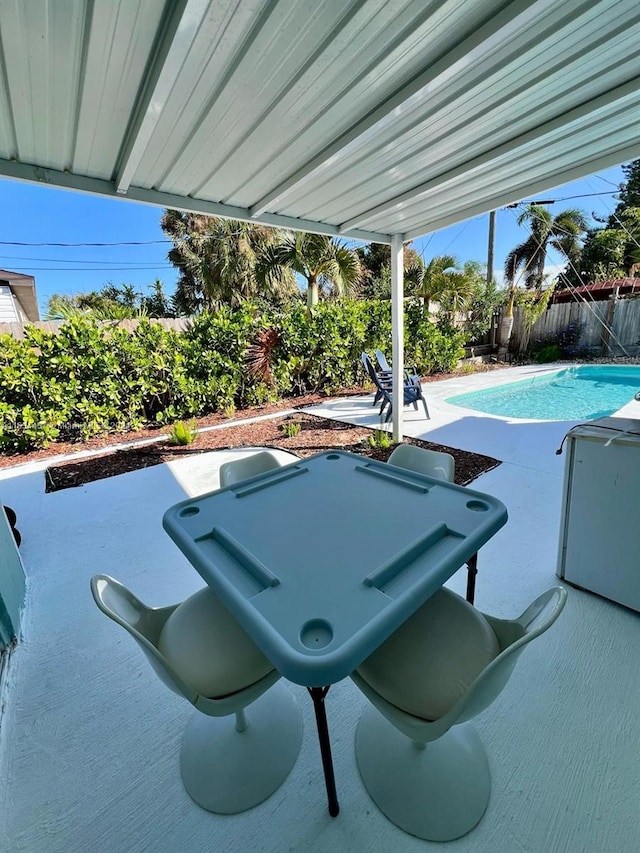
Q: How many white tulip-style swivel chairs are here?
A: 4